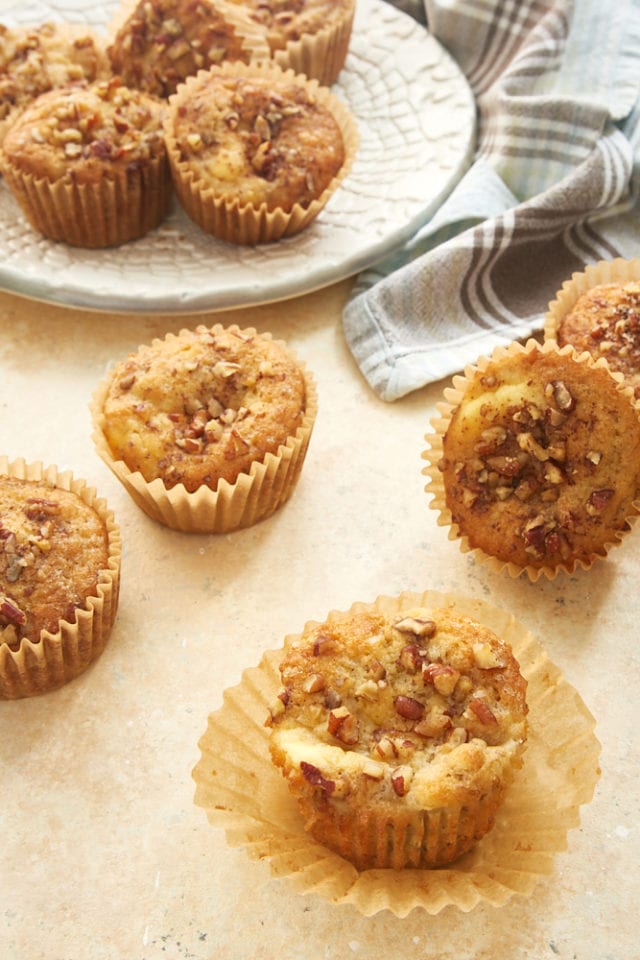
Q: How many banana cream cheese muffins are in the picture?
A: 10